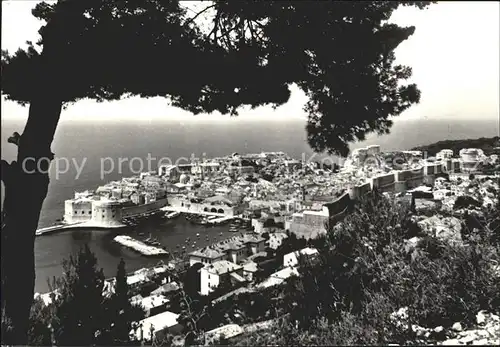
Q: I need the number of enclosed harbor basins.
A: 1